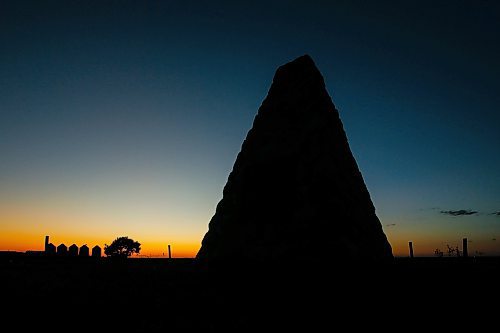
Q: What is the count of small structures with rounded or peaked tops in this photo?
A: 5